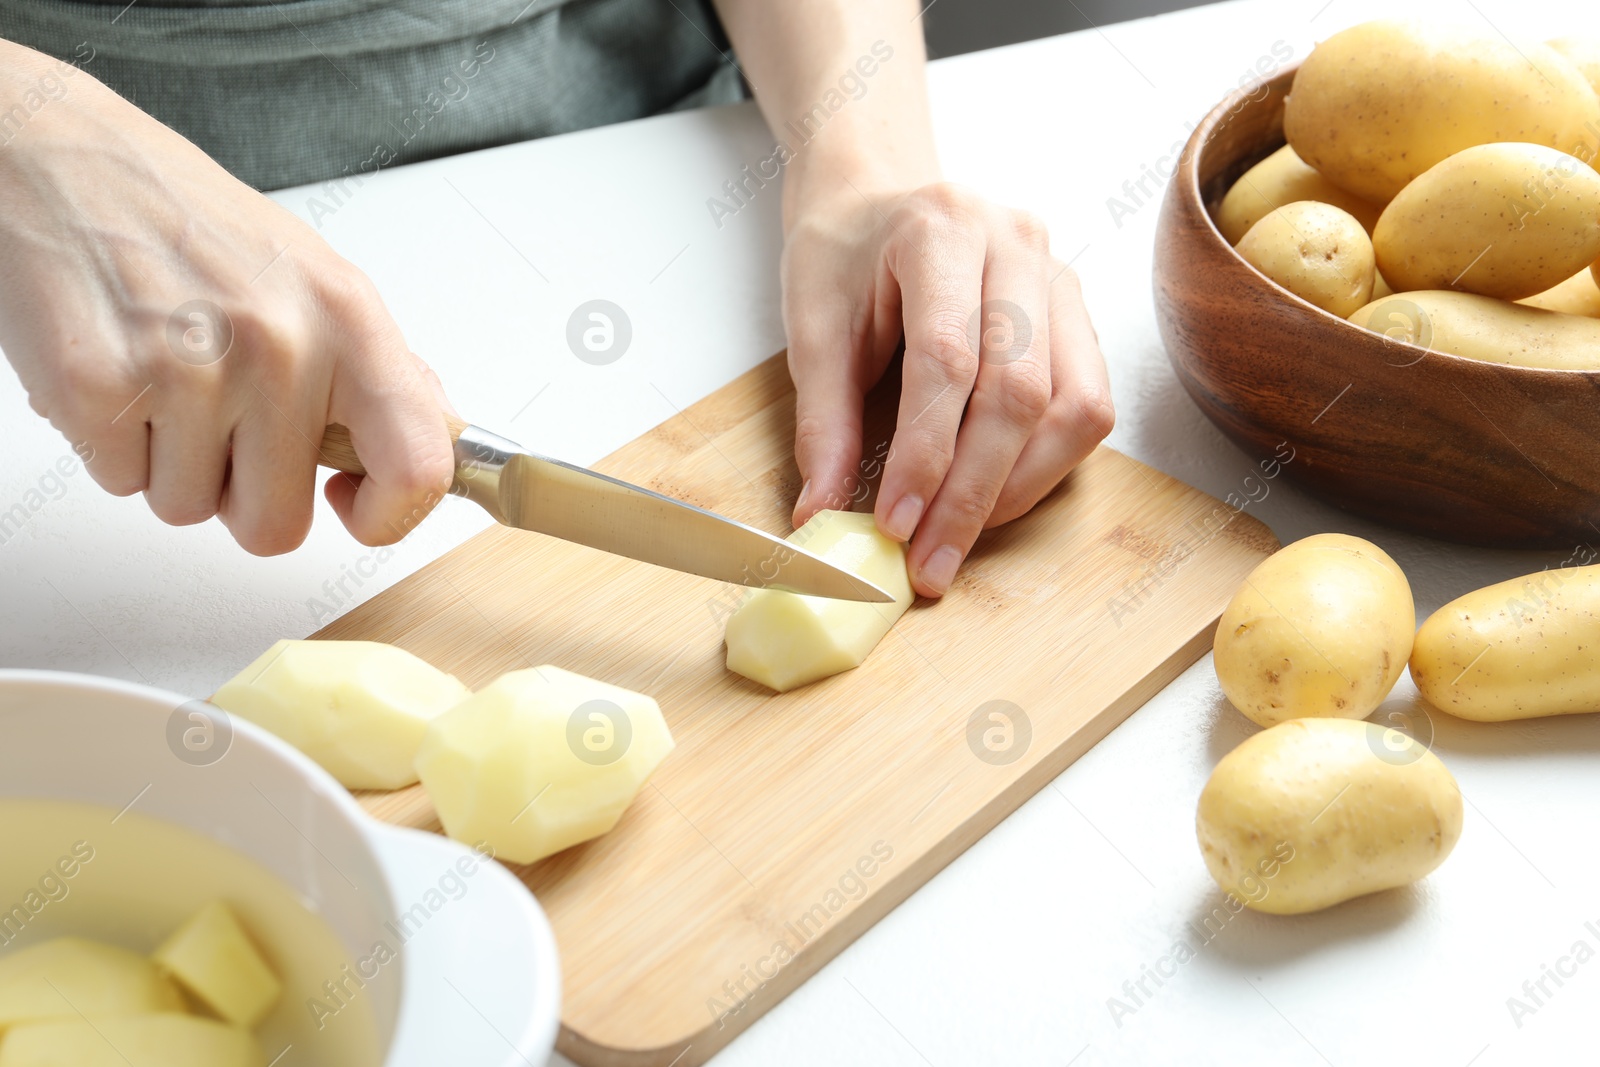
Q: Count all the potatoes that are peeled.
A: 3